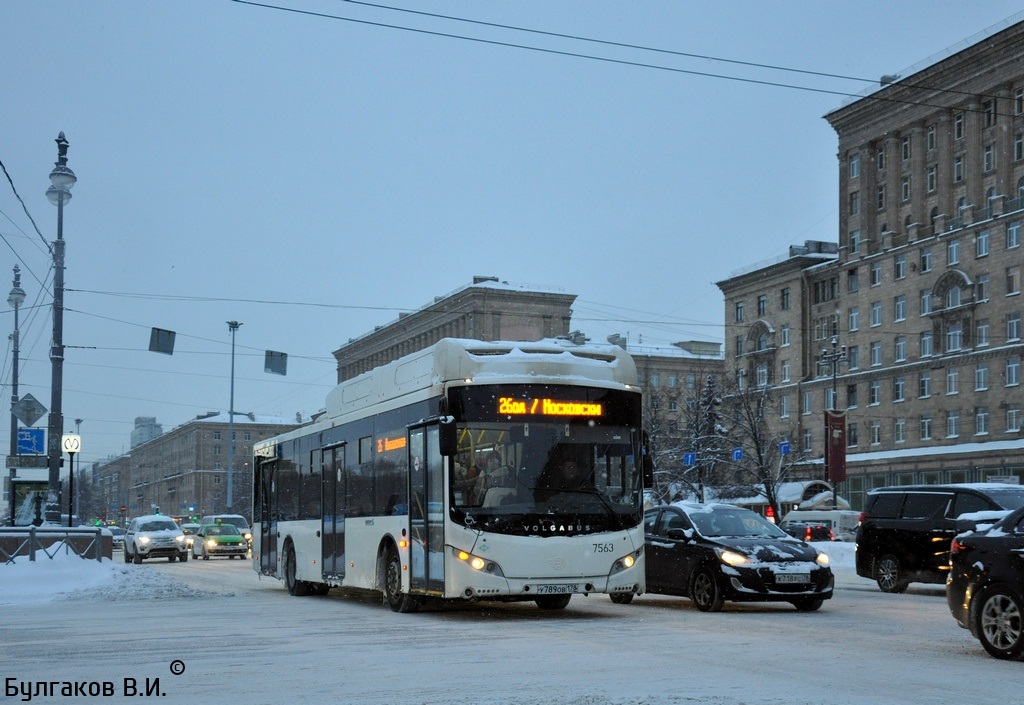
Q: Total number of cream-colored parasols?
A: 0